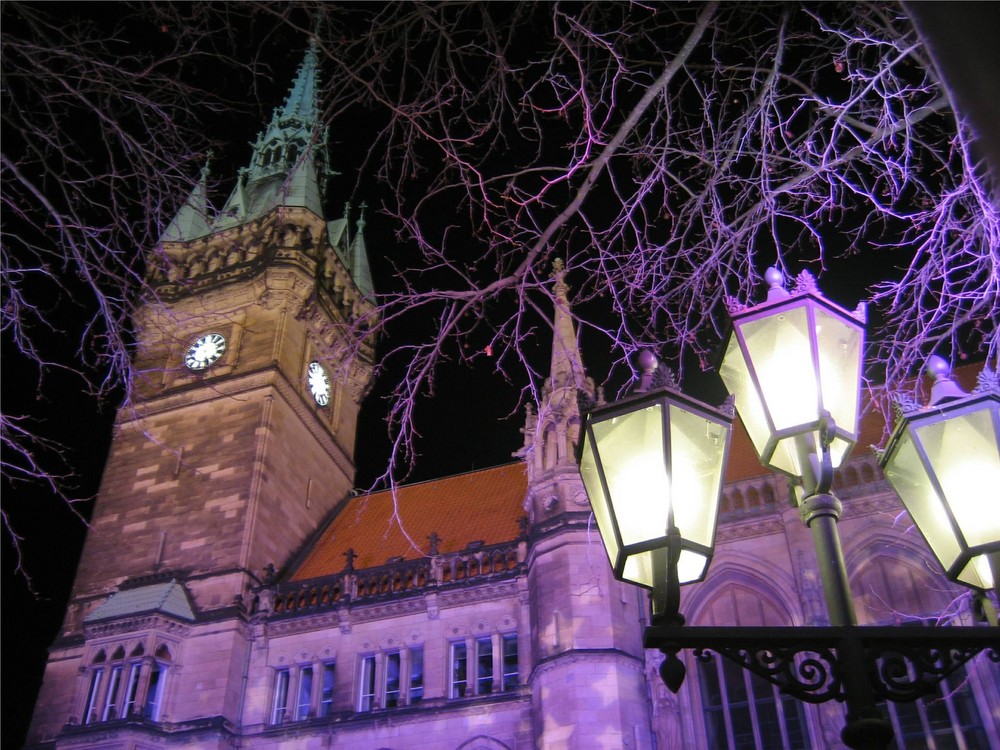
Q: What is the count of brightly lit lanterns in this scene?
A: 3